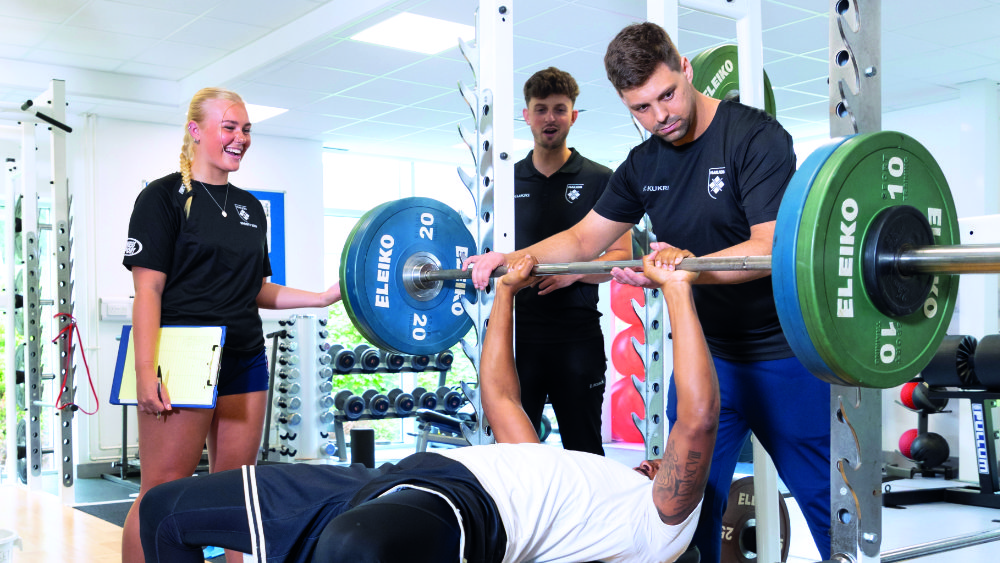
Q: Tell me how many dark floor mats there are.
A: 1